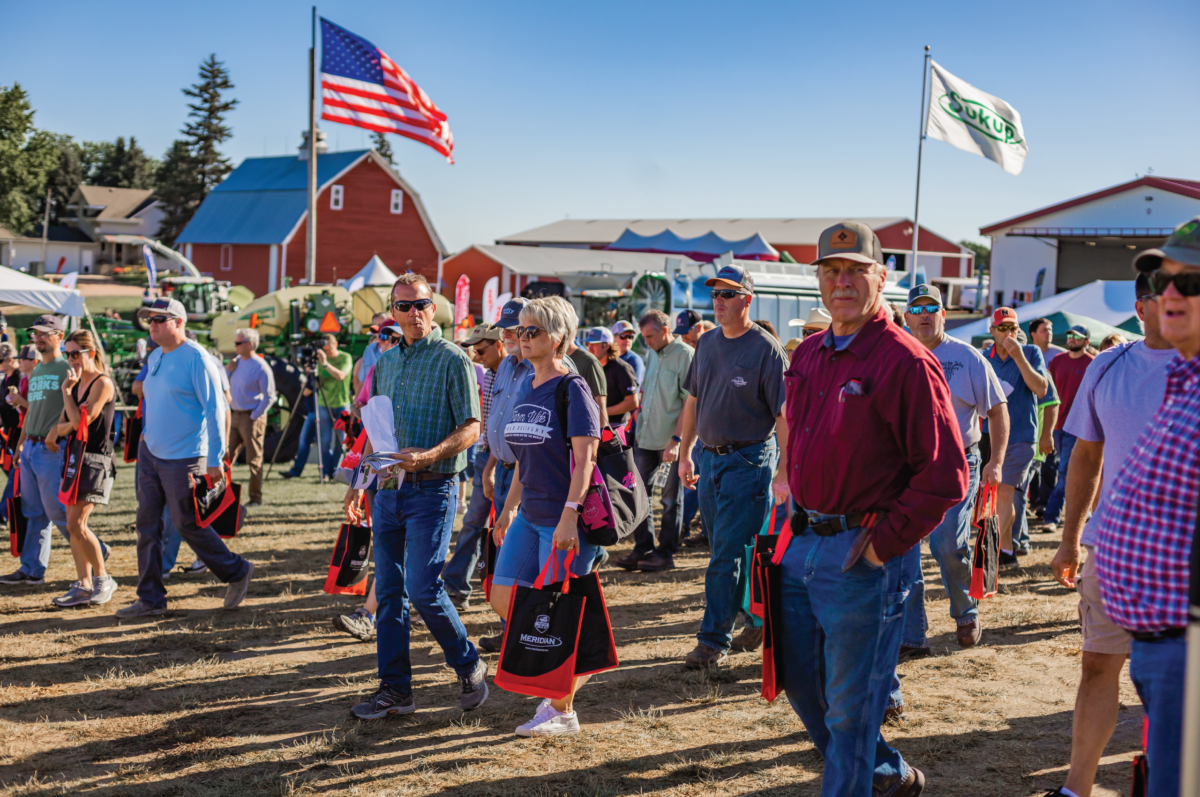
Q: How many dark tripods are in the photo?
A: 1